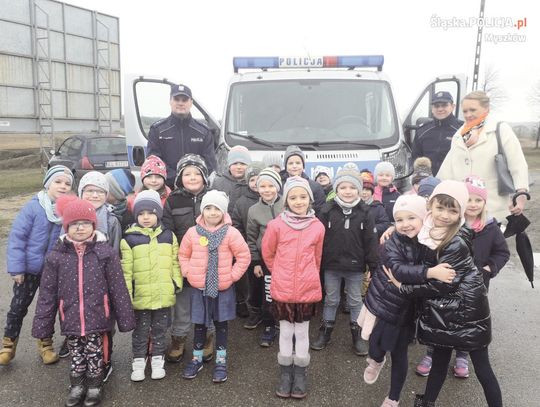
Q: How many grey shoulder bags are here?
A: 1